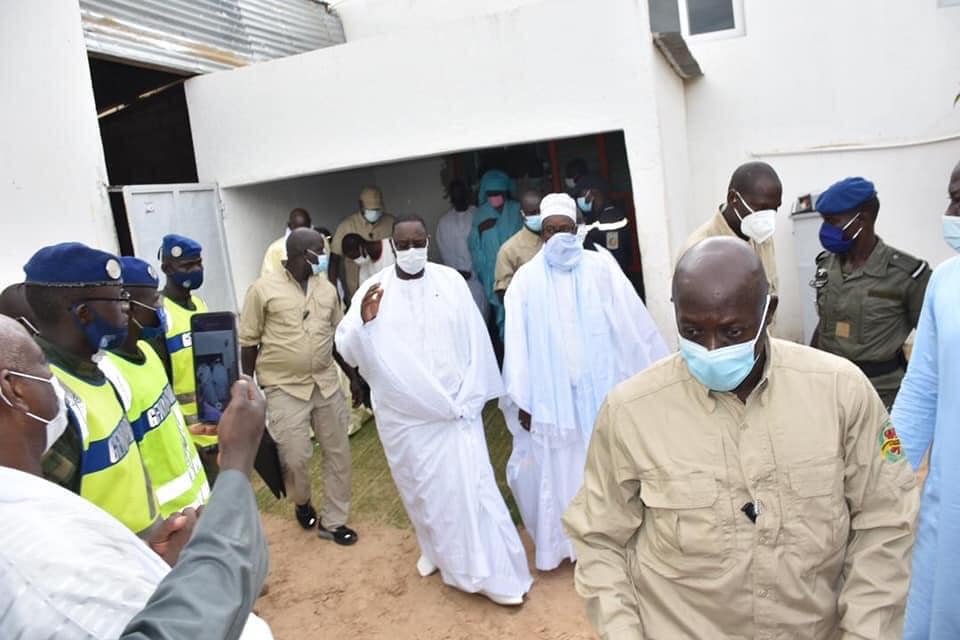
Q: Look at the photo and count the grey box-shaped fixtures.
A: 1